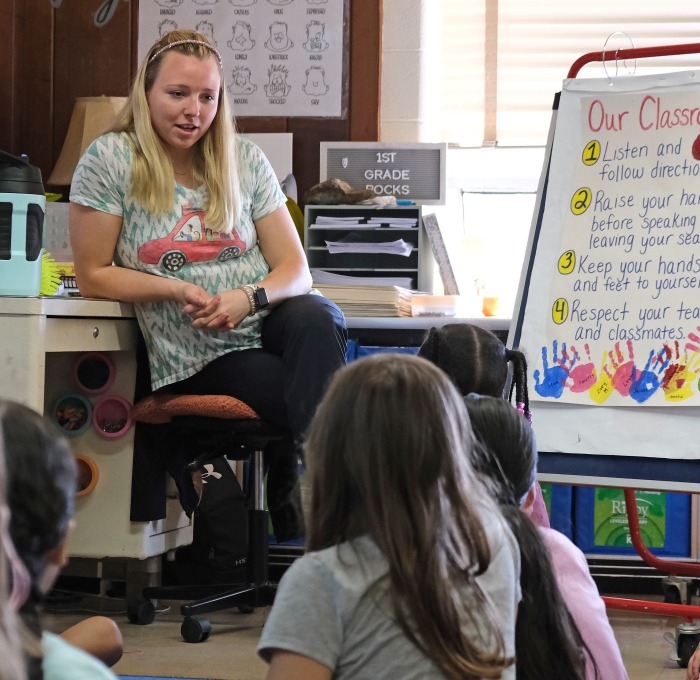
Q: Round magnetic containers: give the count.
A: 4